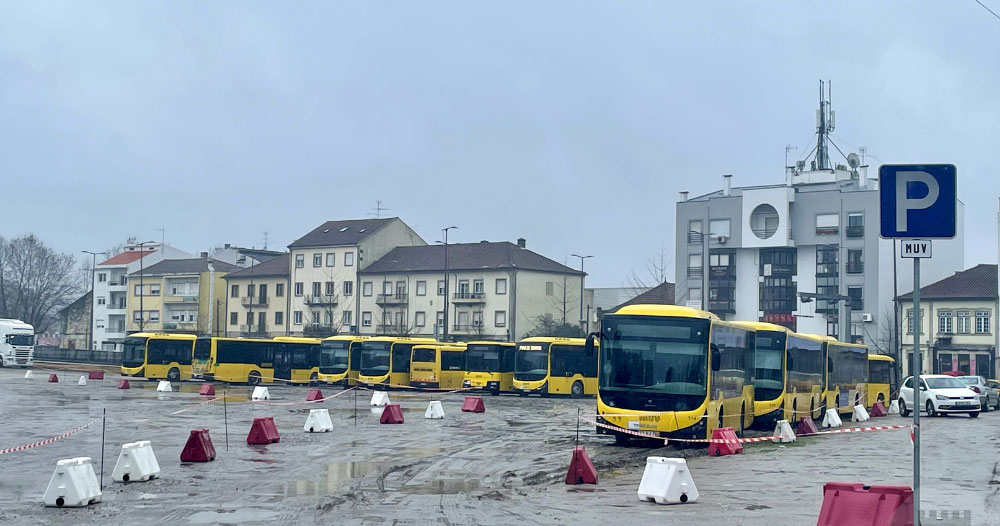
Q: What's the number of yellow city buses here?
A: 11